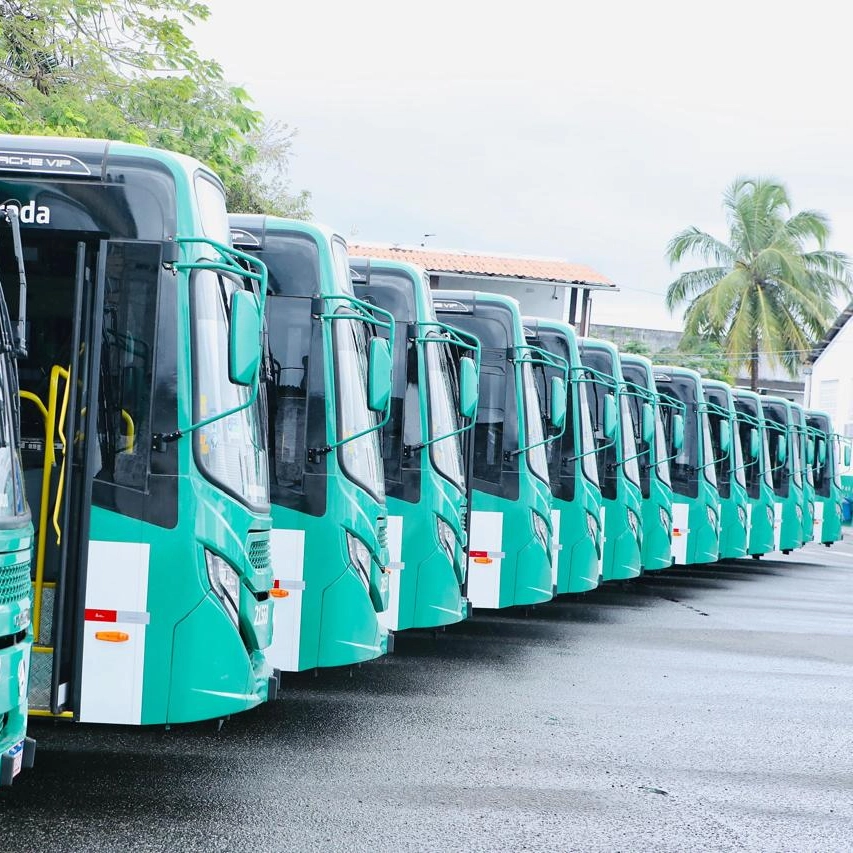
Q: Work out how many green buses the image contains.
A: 14